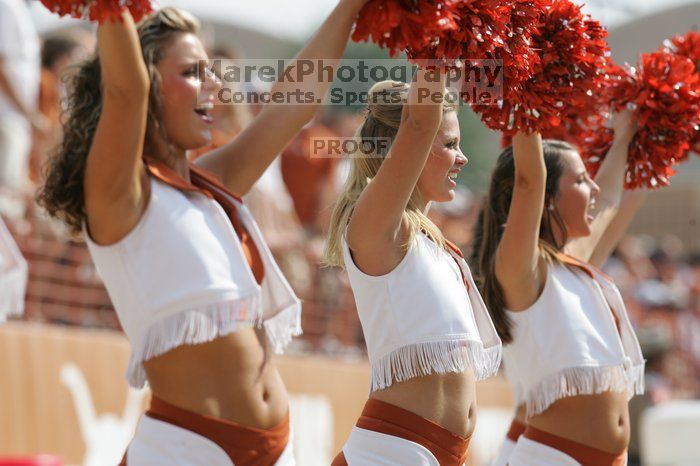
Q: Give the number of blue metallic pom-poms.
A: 0